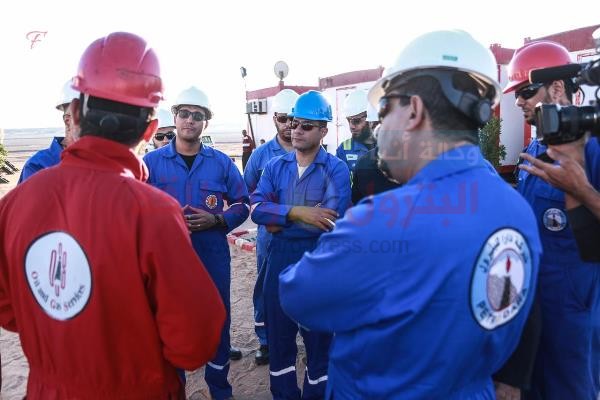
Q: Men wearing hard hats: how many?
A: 10